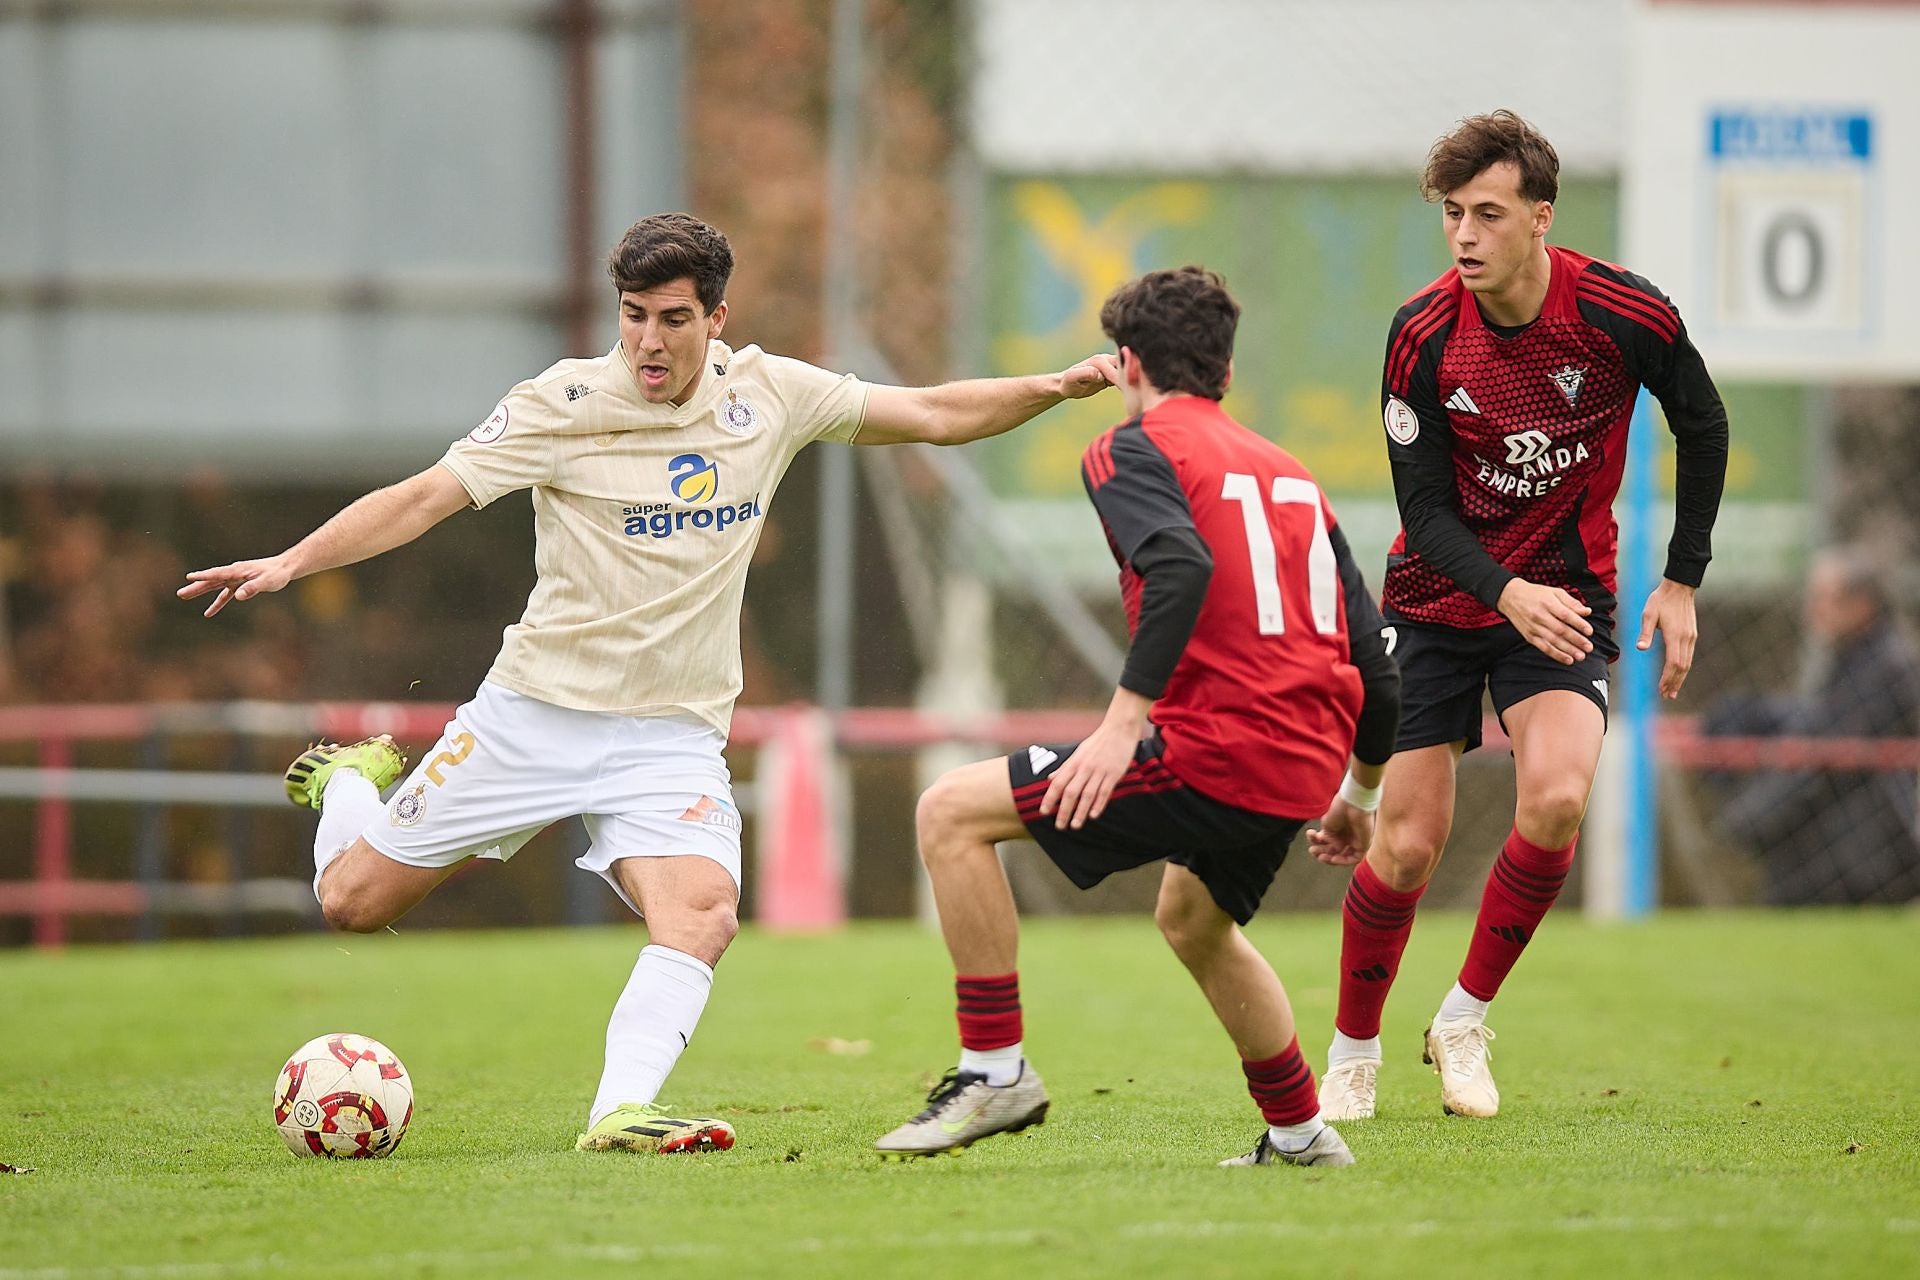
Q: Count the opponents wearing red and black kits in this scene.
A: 2